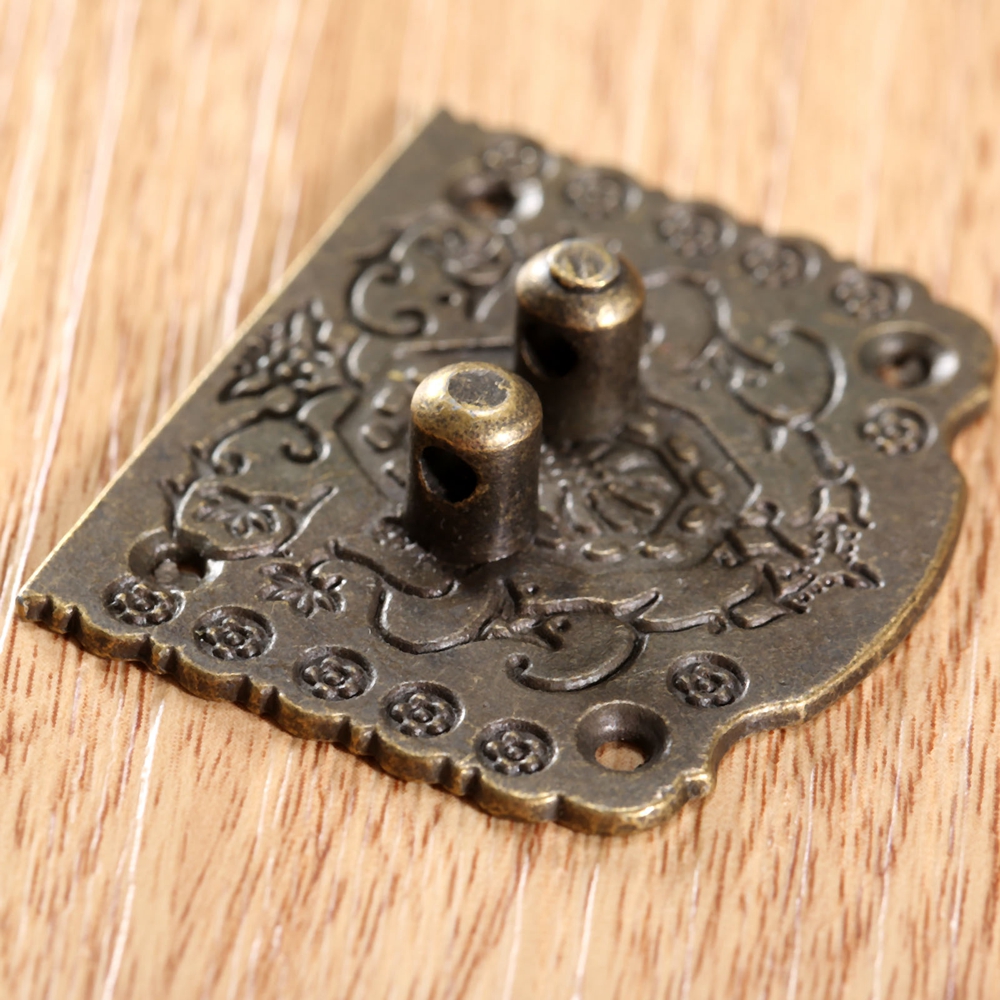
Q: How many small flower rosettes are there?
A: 12